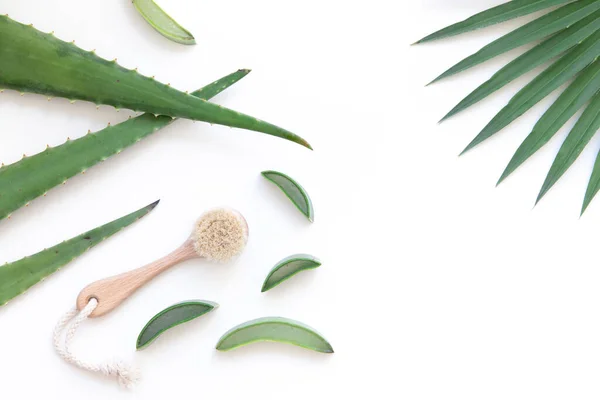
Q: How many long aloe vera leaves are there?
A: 3